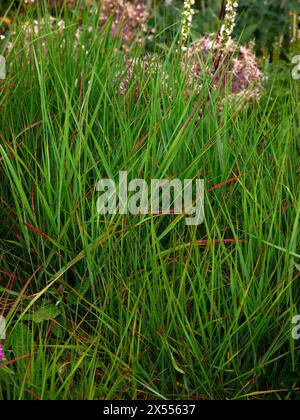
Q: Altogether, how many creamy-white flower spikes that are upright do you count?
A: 2